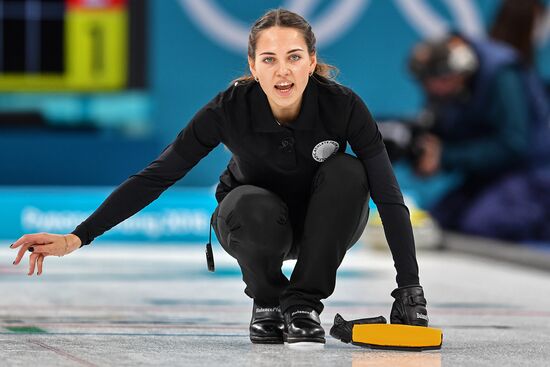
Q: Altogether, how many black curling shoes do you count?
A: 2